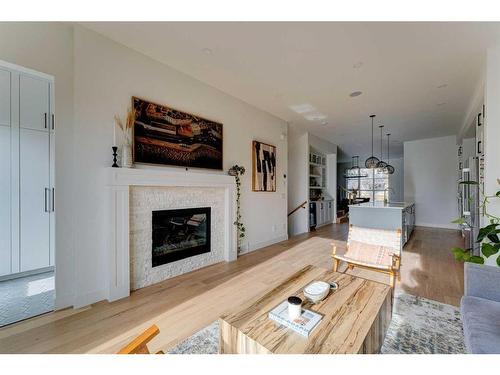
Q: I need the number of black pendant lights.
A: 3